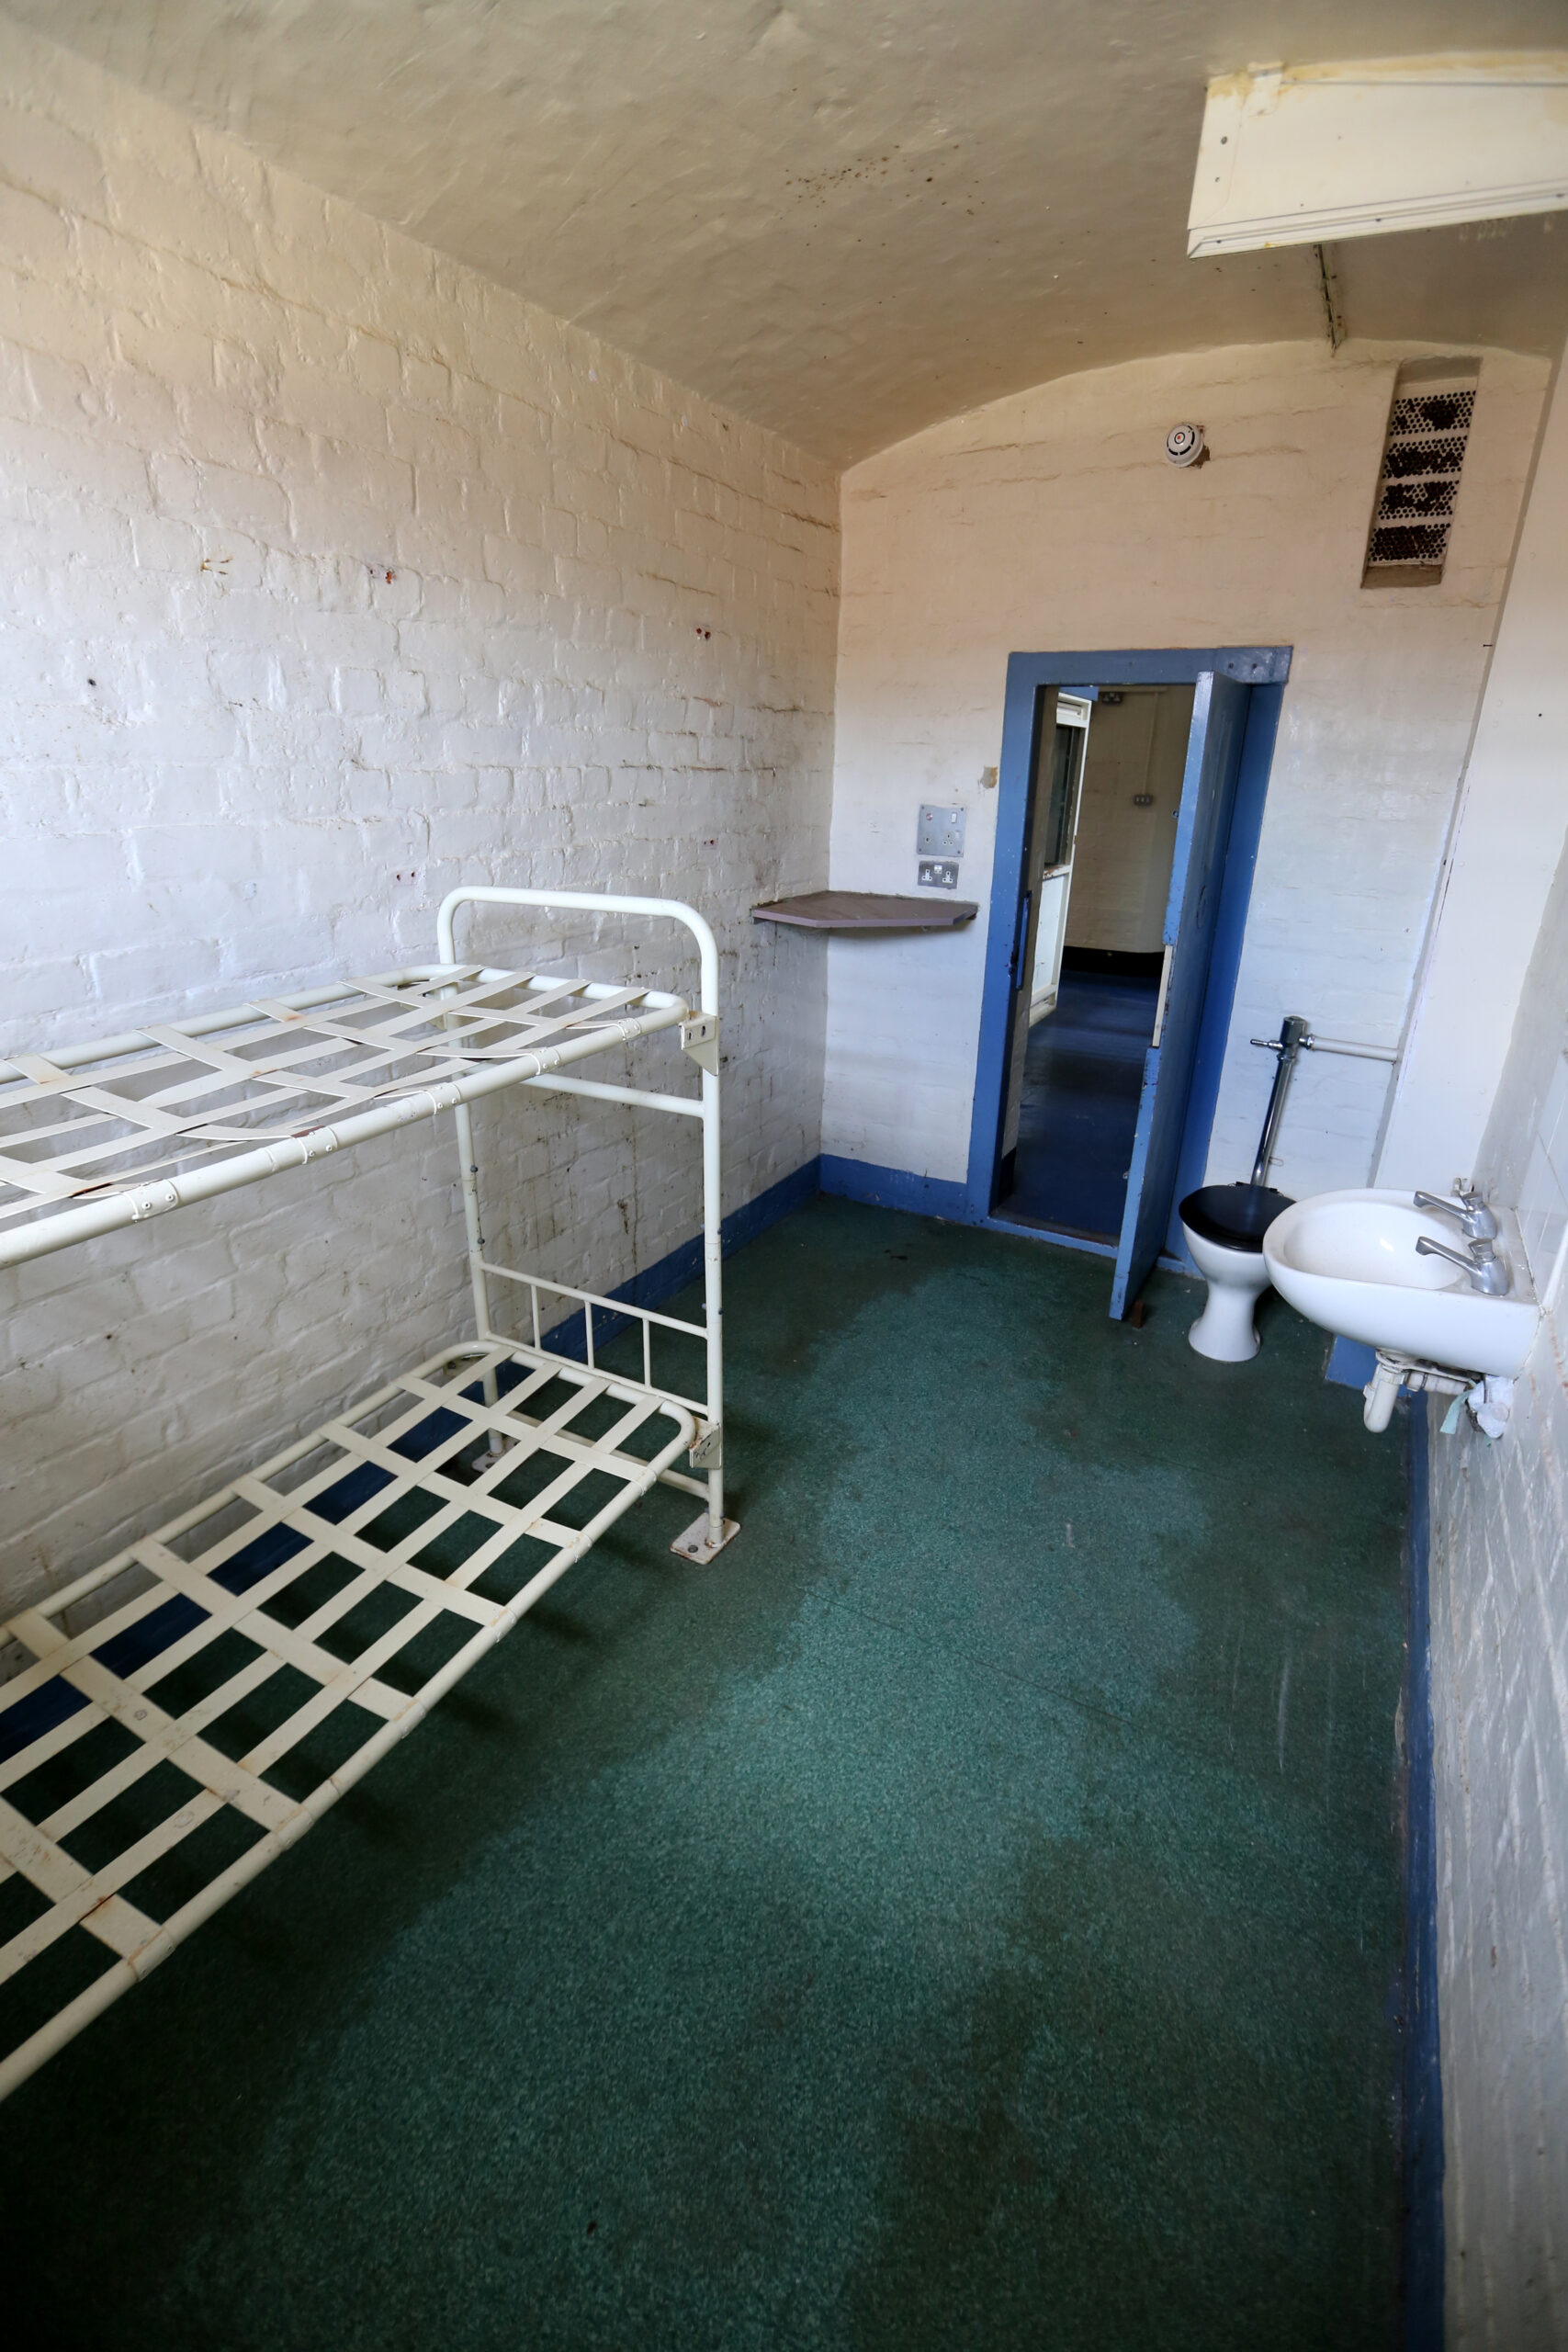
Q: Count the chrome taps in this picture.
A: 2